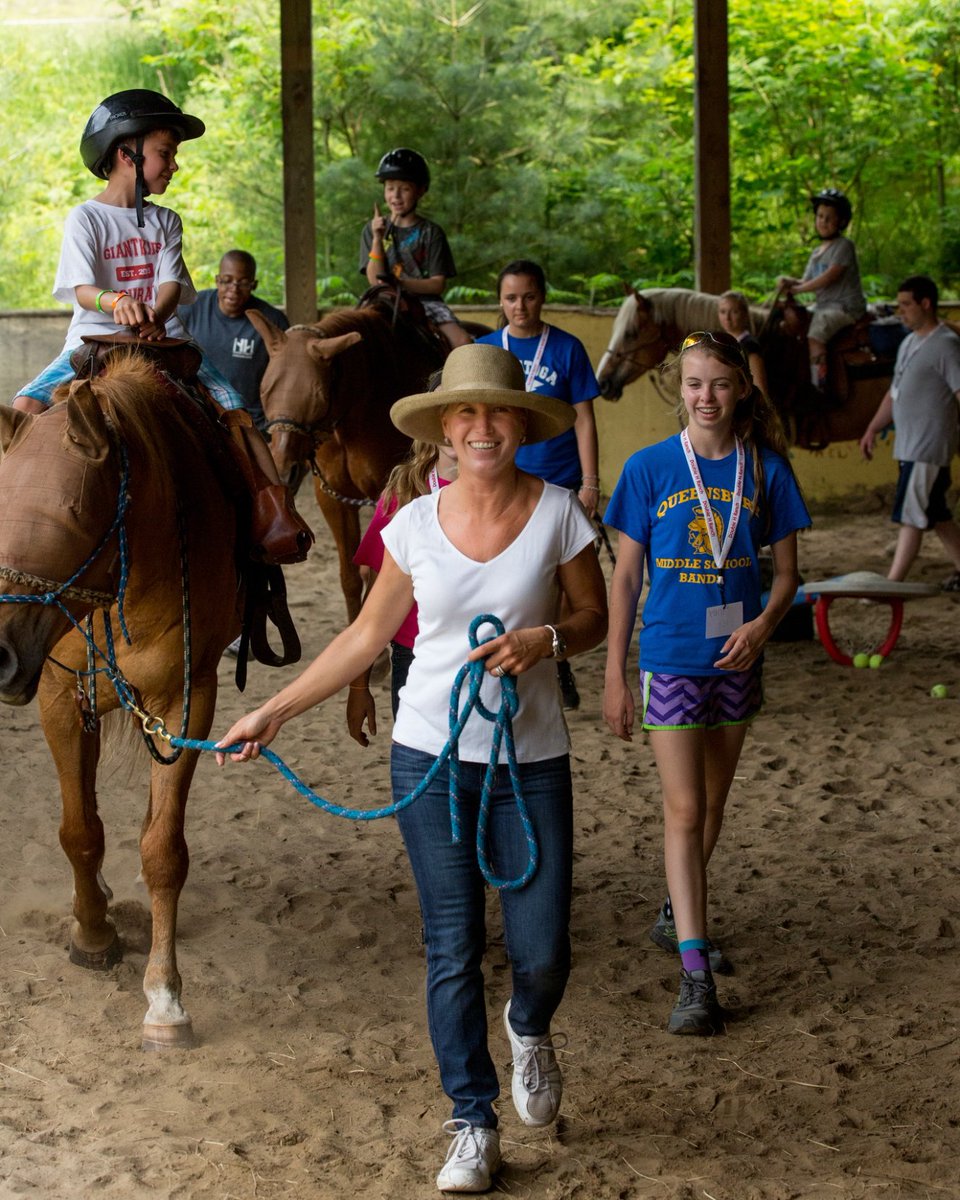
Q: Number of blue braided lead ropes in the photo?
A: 1